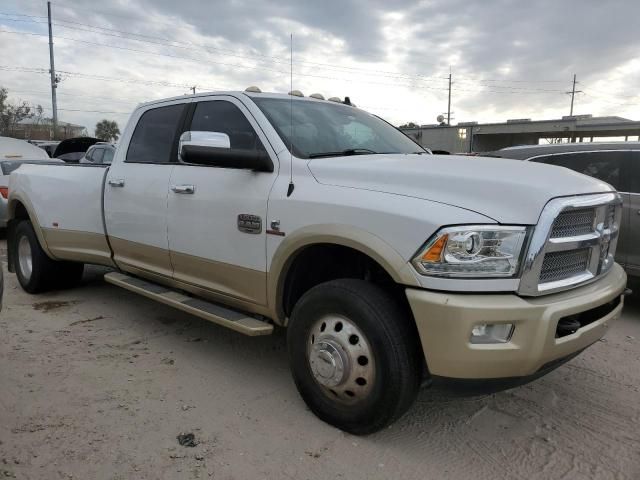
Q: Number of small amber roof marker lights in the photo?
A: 5